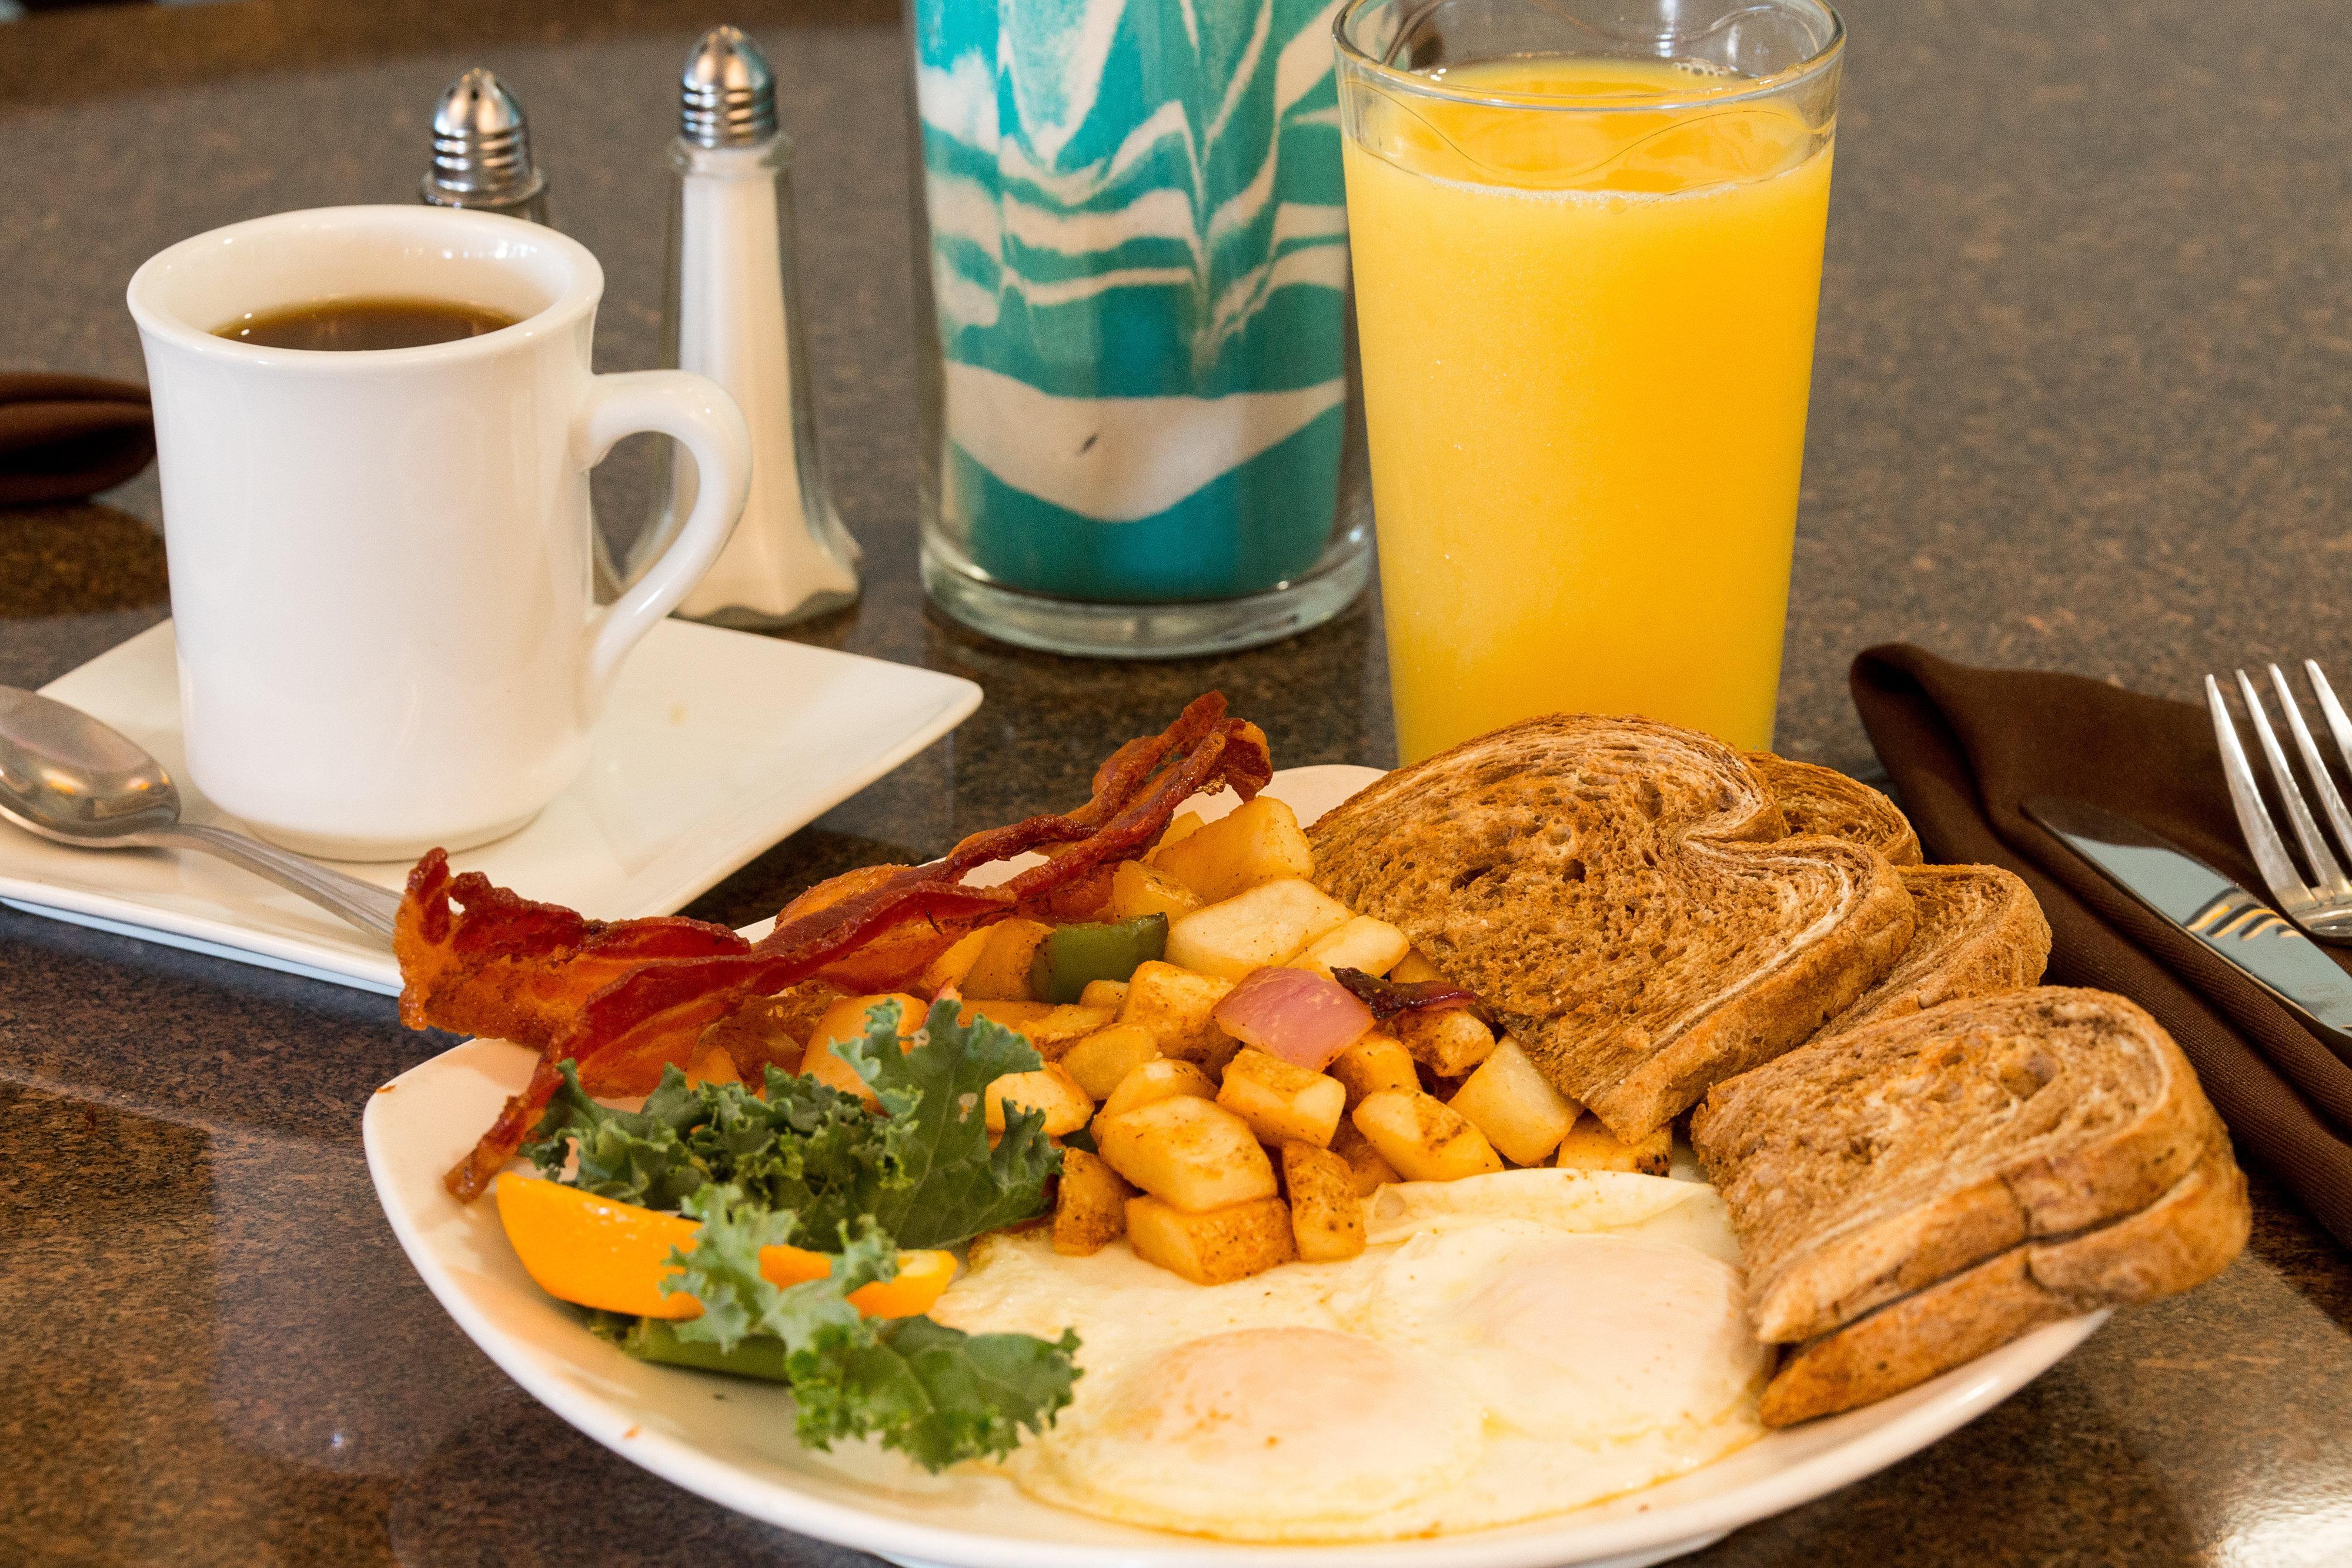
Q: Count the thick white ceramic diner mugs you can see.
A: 1